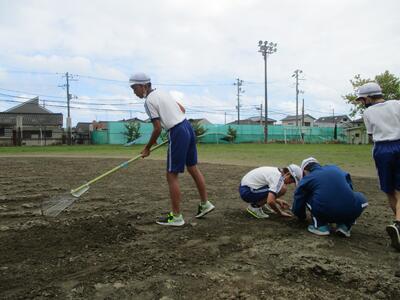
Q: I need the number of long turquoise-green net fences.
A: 1